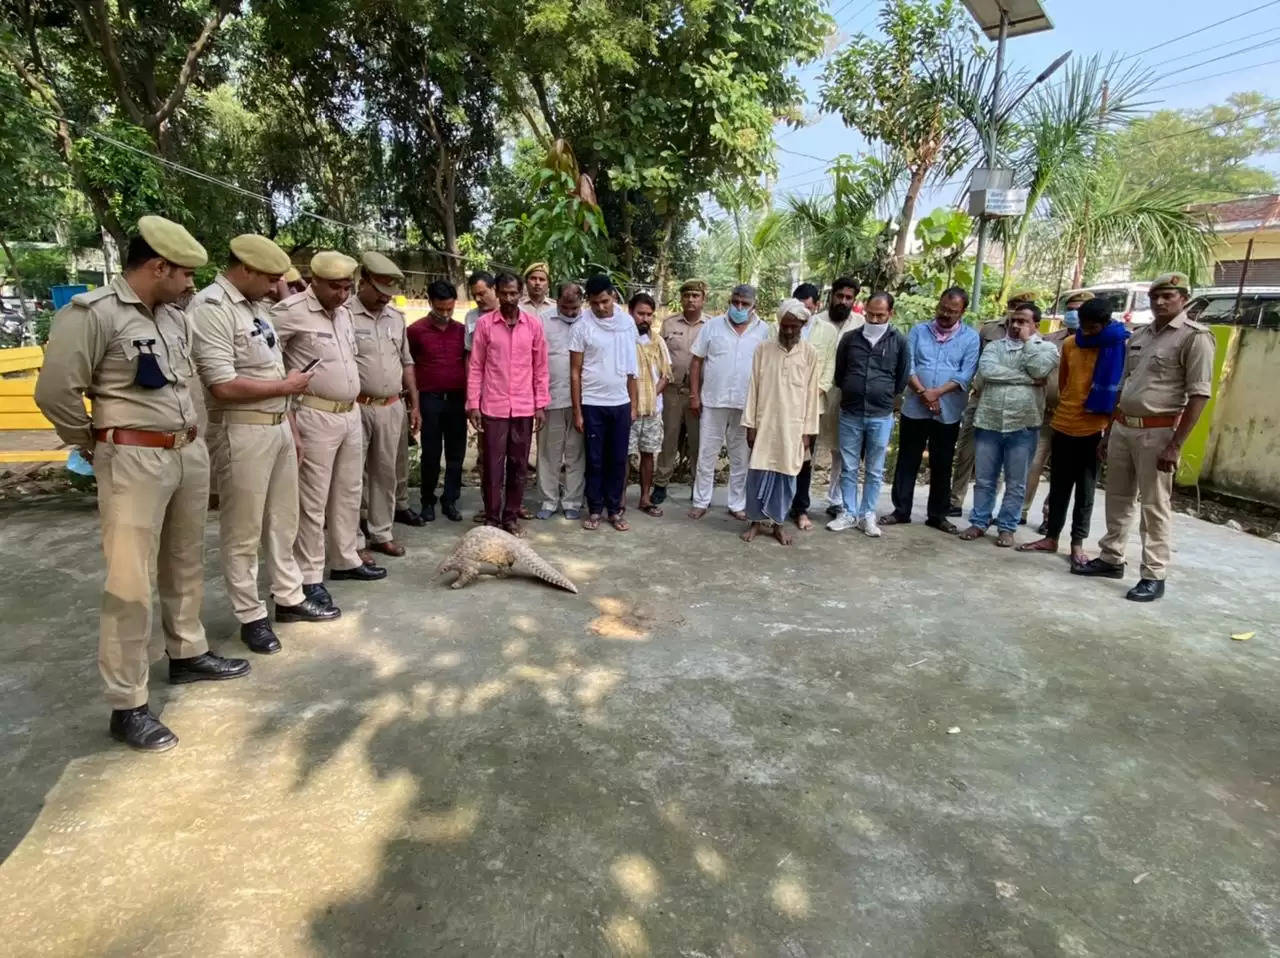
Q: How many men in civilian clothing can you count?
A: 14